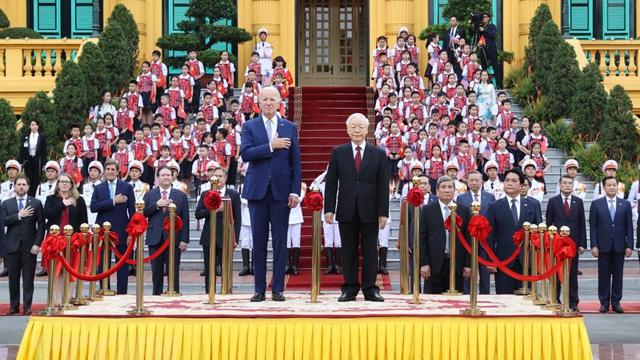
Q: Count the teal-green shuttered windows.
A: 4